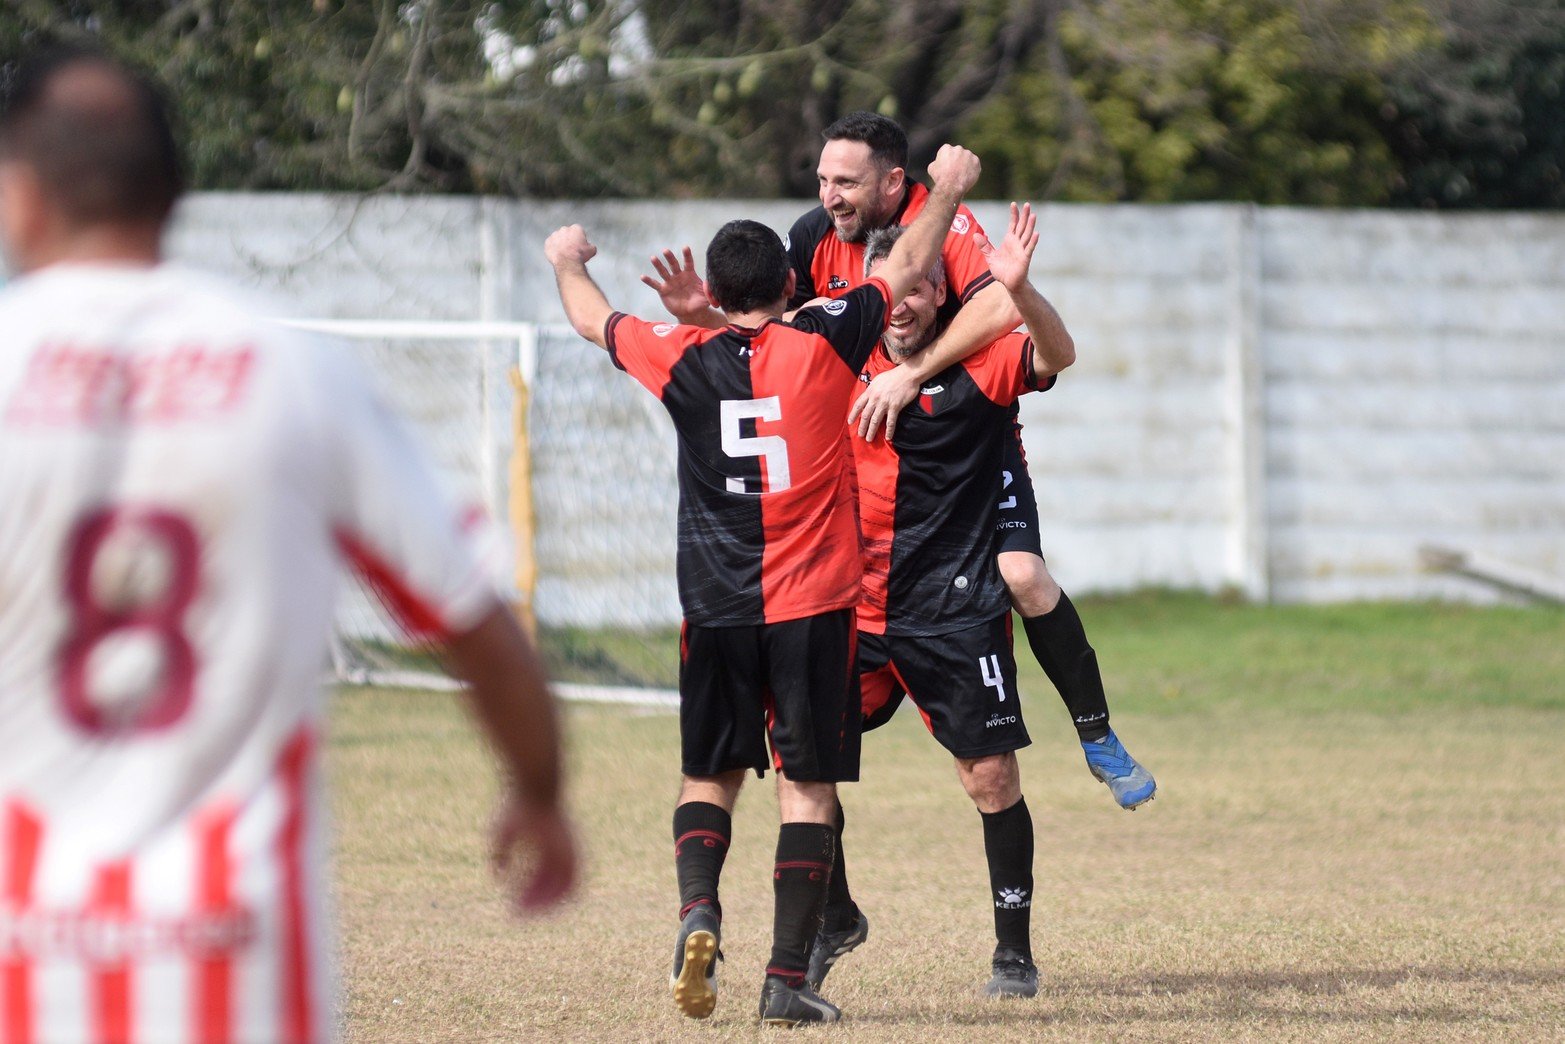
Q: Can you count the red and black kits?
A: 3